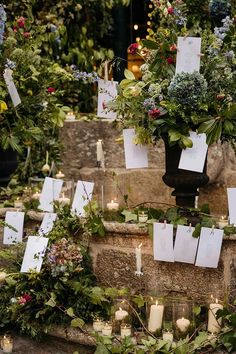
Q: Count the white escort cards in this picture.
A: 14